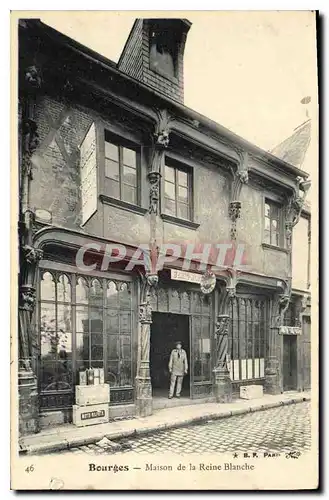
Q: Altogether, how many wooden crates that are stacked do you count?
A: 2